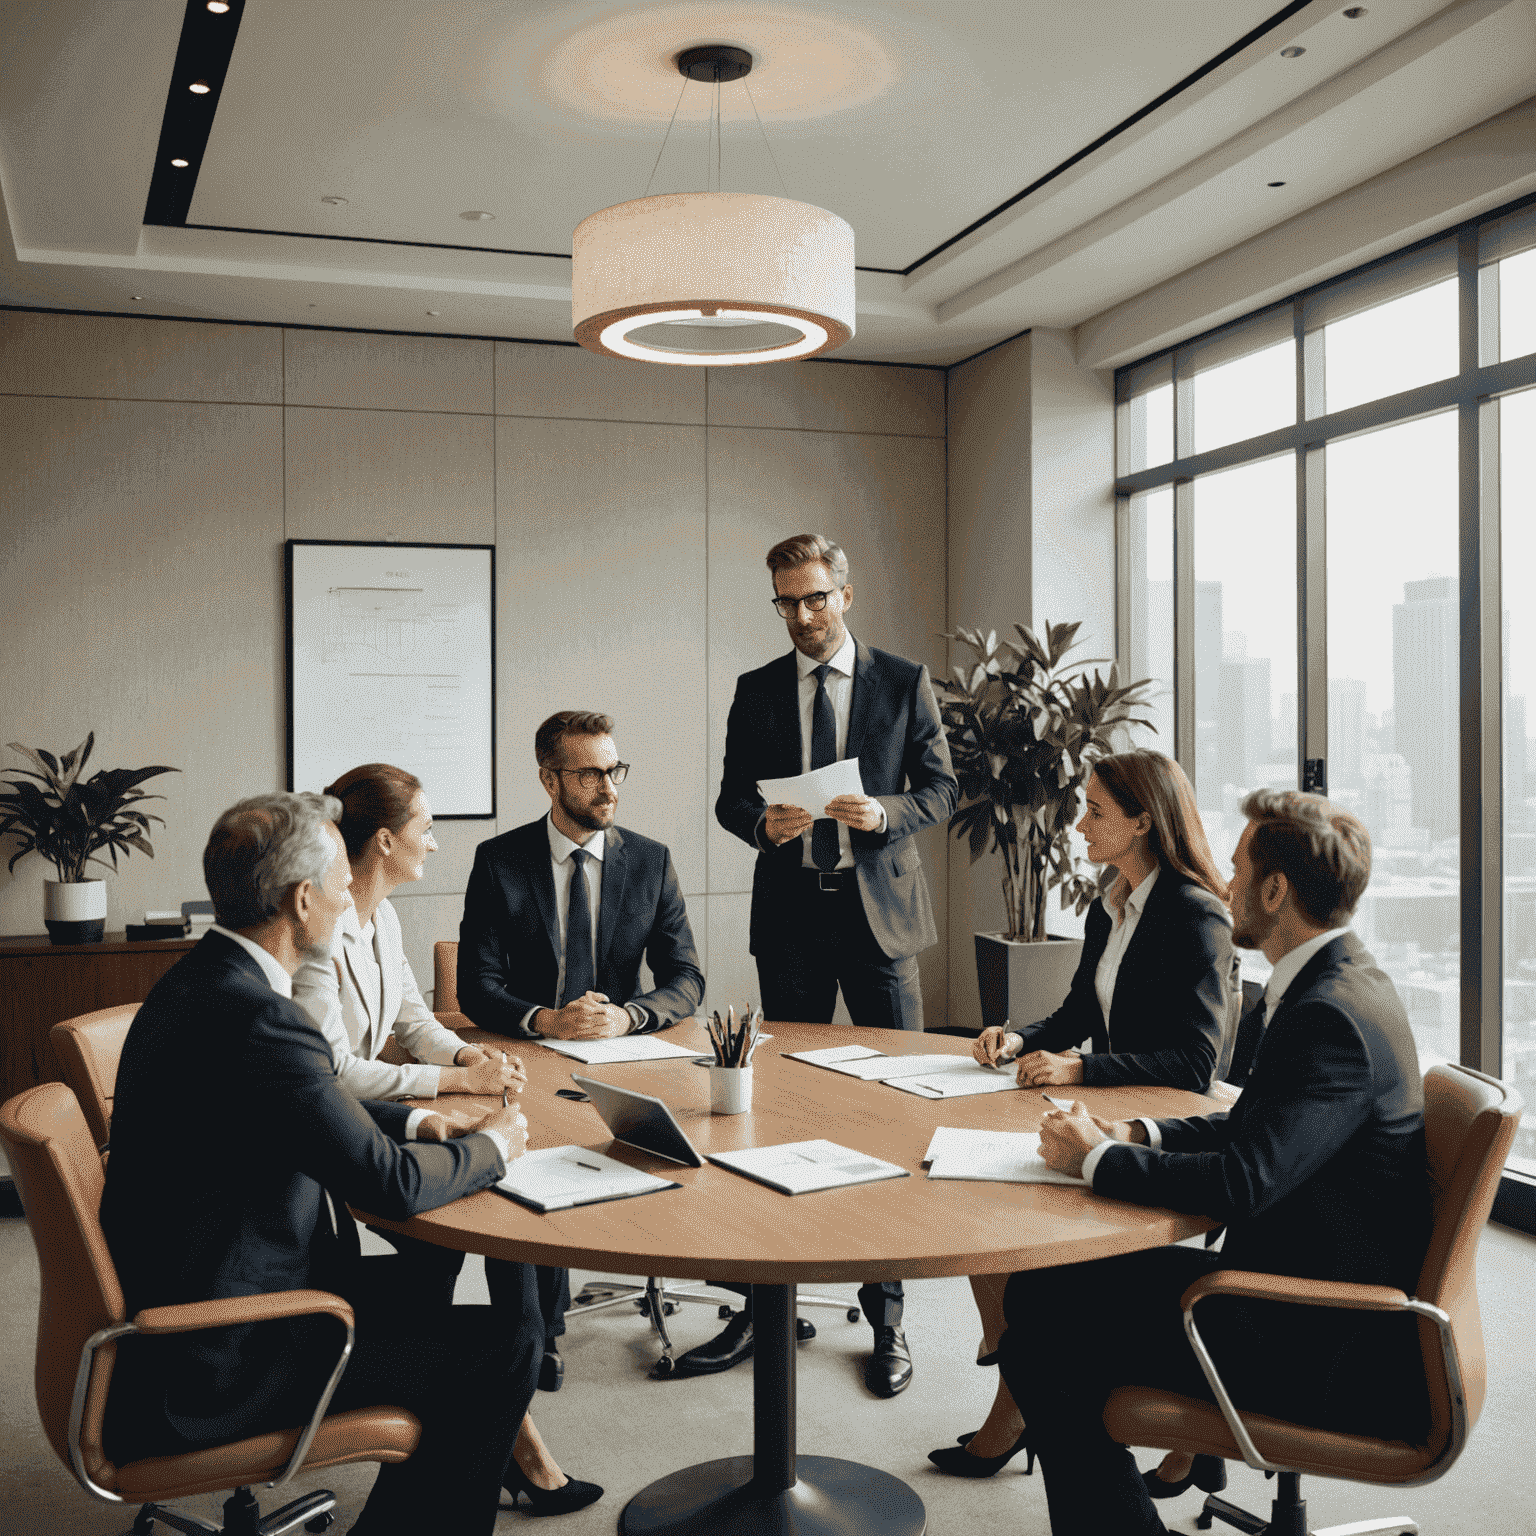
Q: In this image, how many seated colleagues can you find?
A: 5